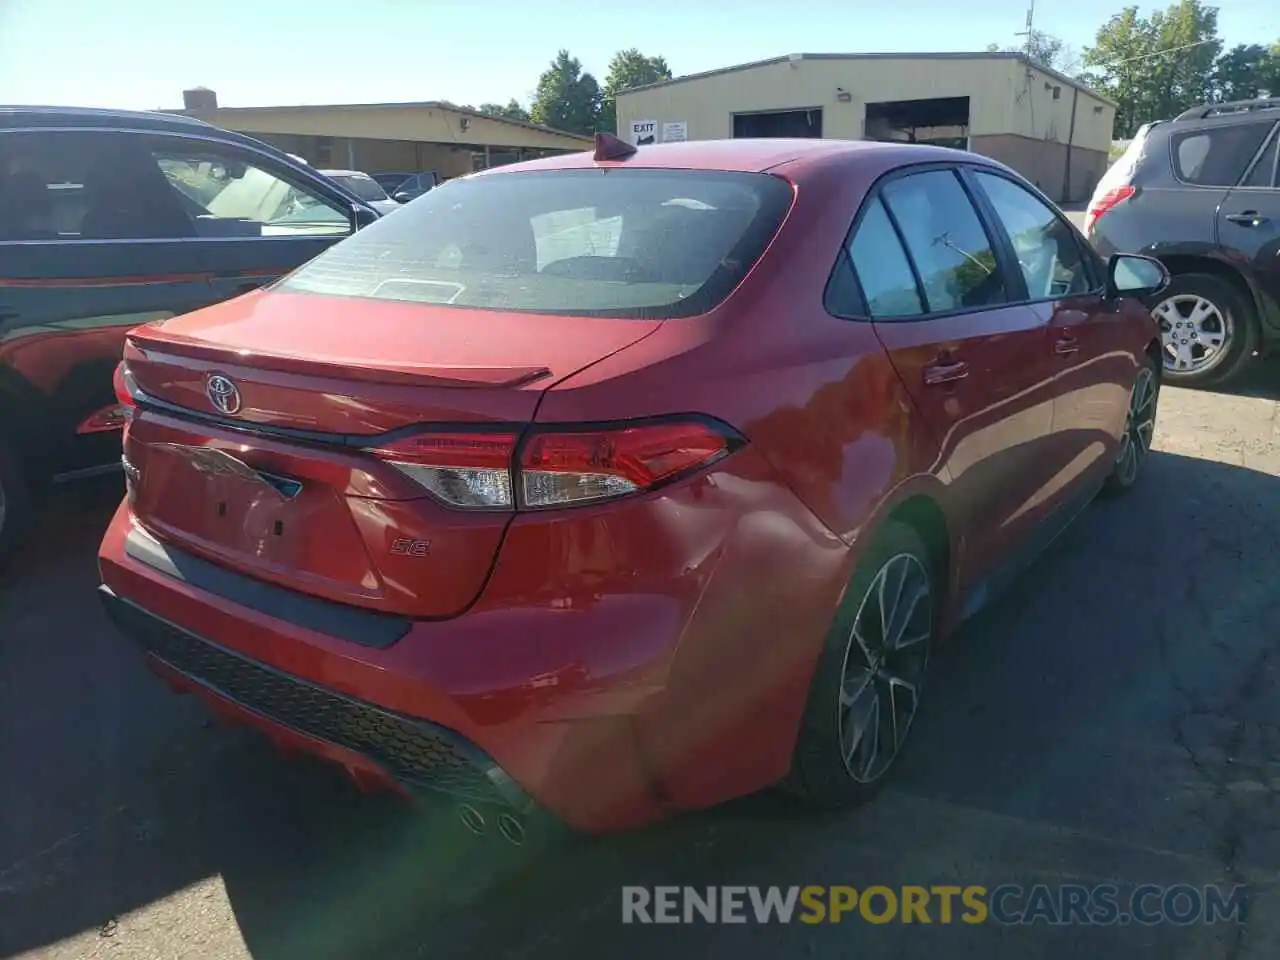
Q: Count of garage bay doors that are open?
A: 2